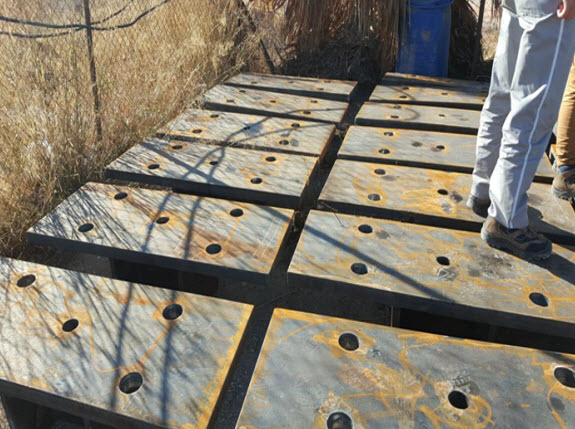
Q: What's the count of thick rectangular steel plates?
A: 13